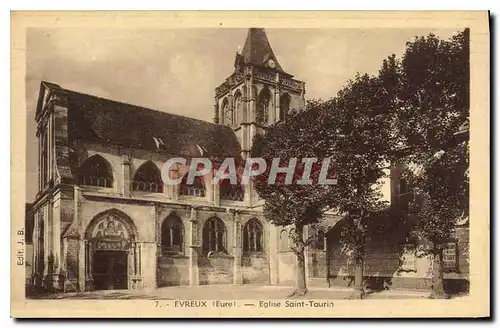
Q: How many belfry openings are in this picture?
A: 4